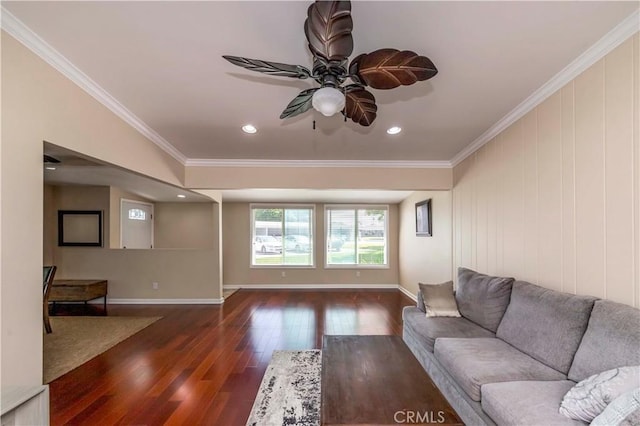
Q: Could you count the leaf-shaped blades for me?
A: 5